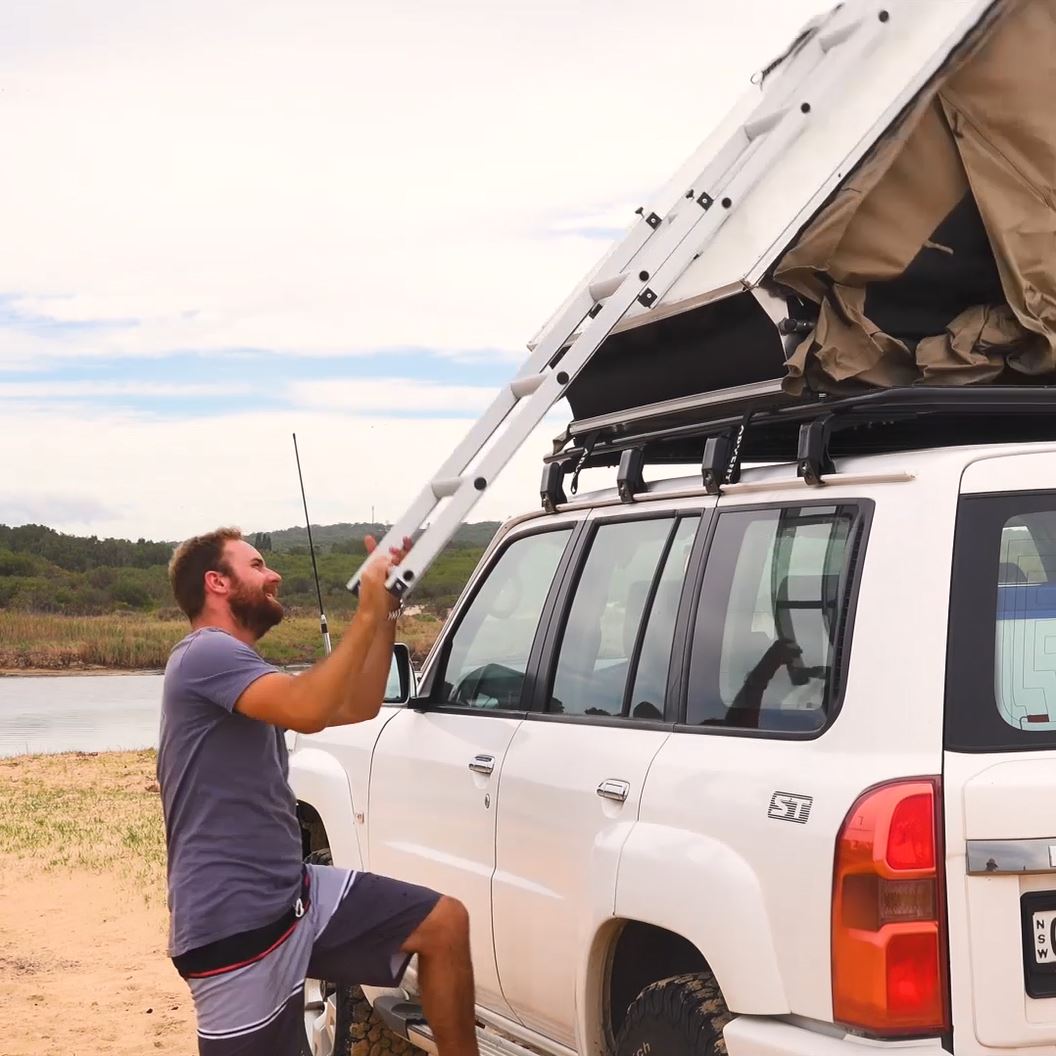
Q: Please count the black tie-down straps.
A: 2